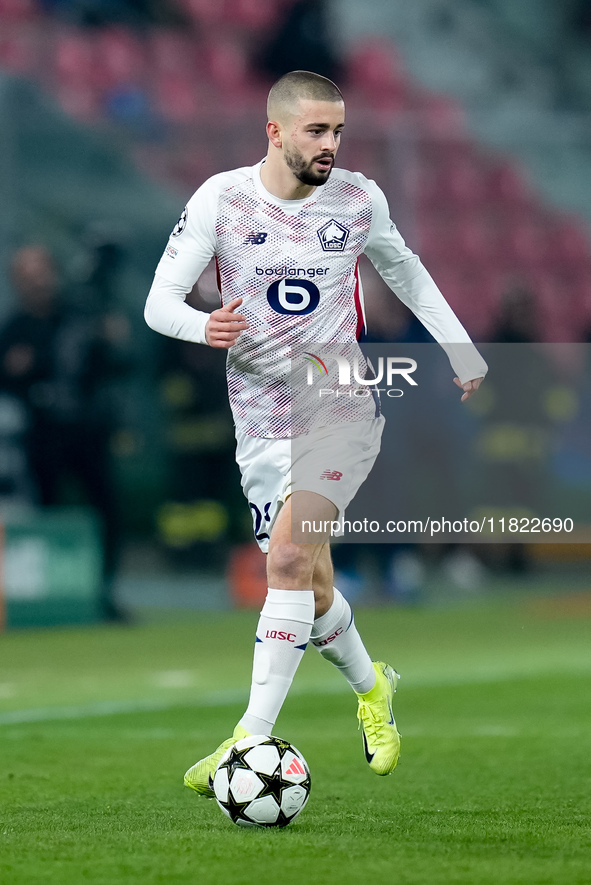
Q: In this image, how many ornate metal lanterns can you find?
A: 0